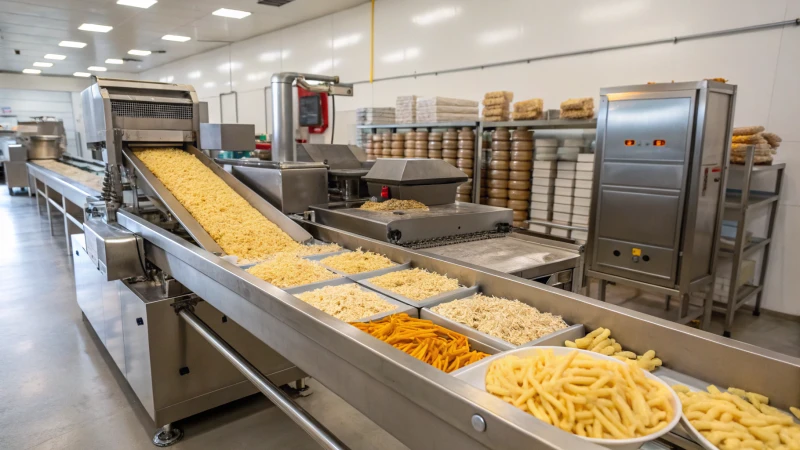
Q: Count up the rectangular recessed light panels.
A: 12